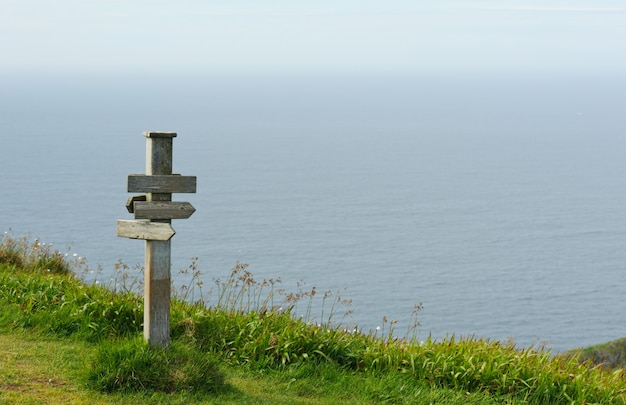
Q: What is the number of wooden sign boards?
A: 4